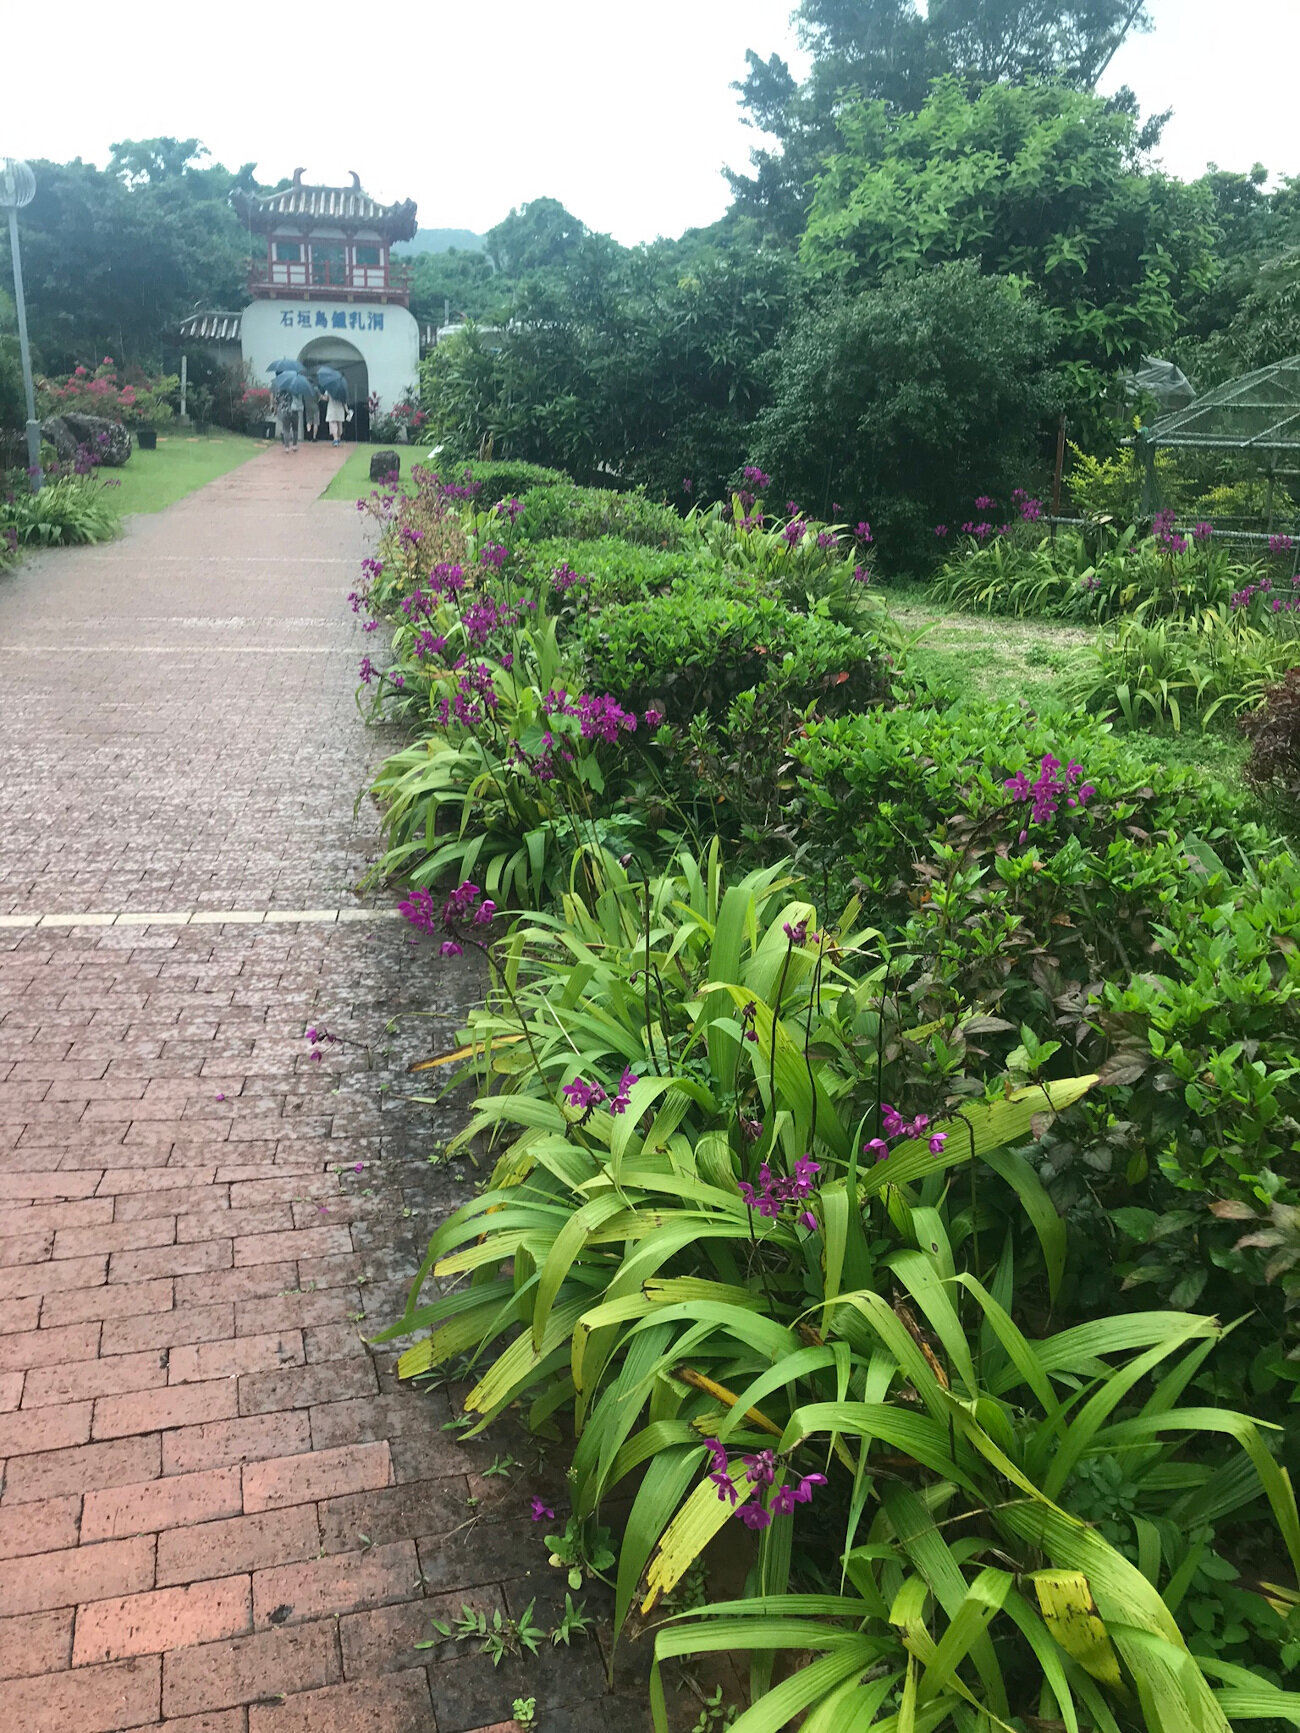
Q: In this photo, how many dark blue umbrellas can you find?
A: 3